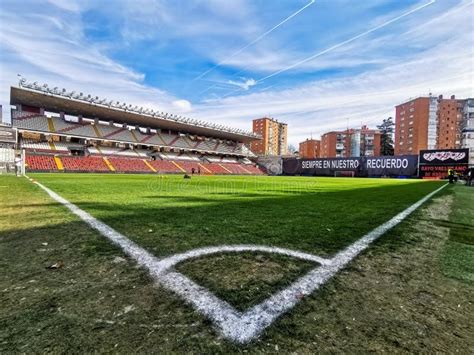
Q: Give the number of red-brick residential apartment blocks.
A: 4